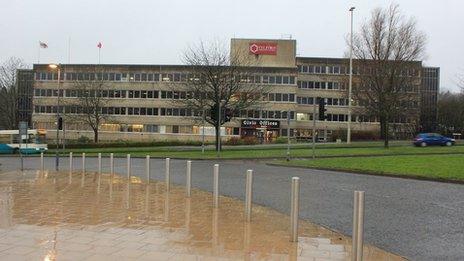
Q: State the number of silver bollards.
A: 13